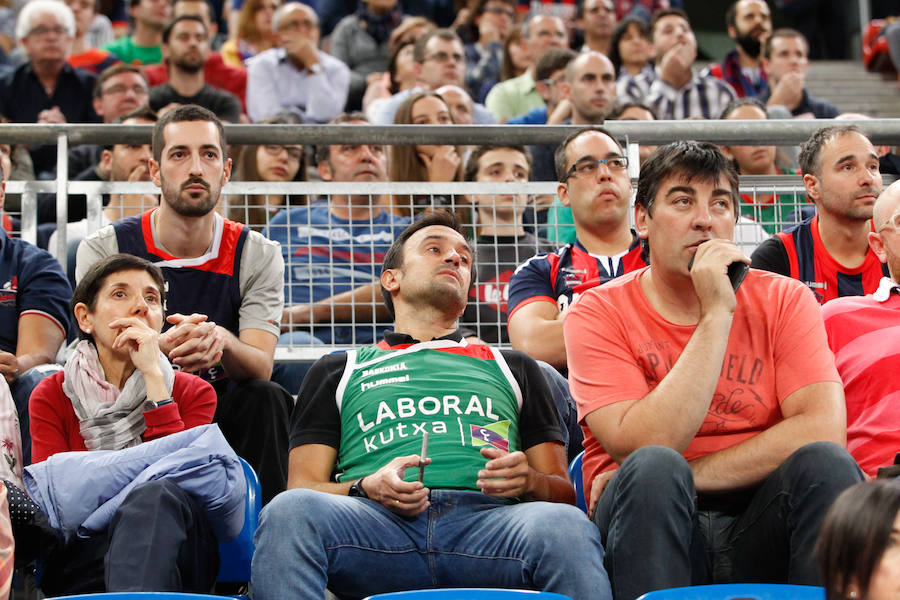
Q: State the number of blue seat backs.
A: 5